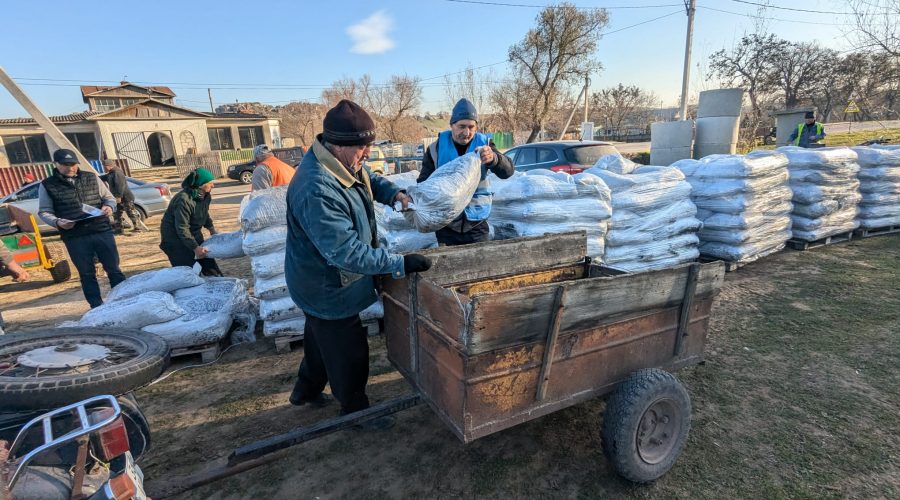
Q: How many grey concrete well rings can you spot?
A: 5